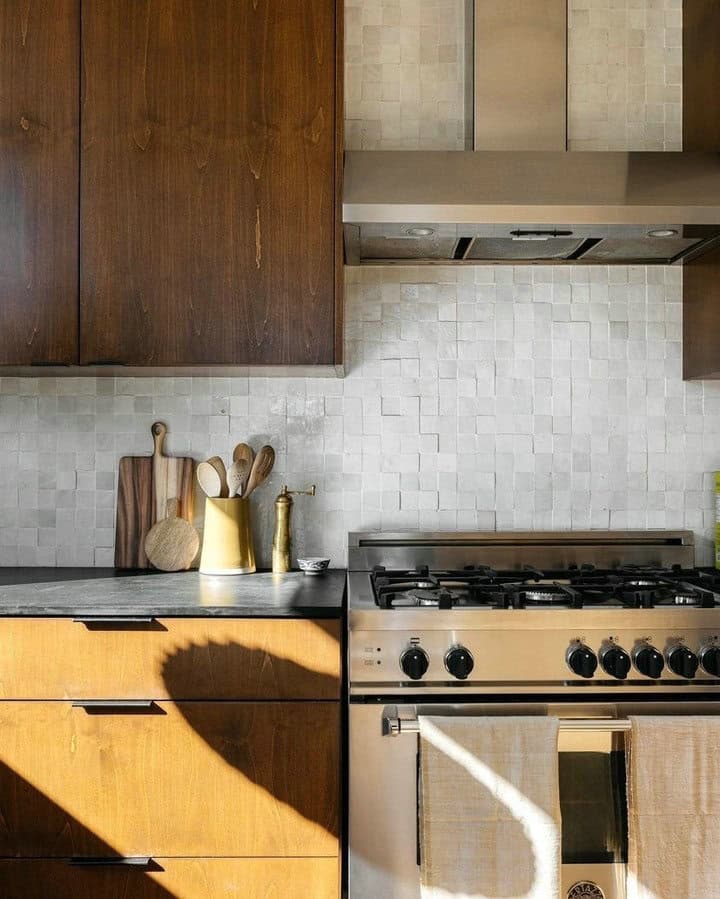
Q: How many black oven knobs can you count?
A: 7